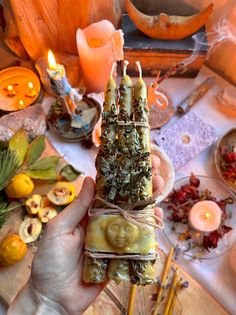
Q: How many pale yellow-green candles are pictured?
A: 3